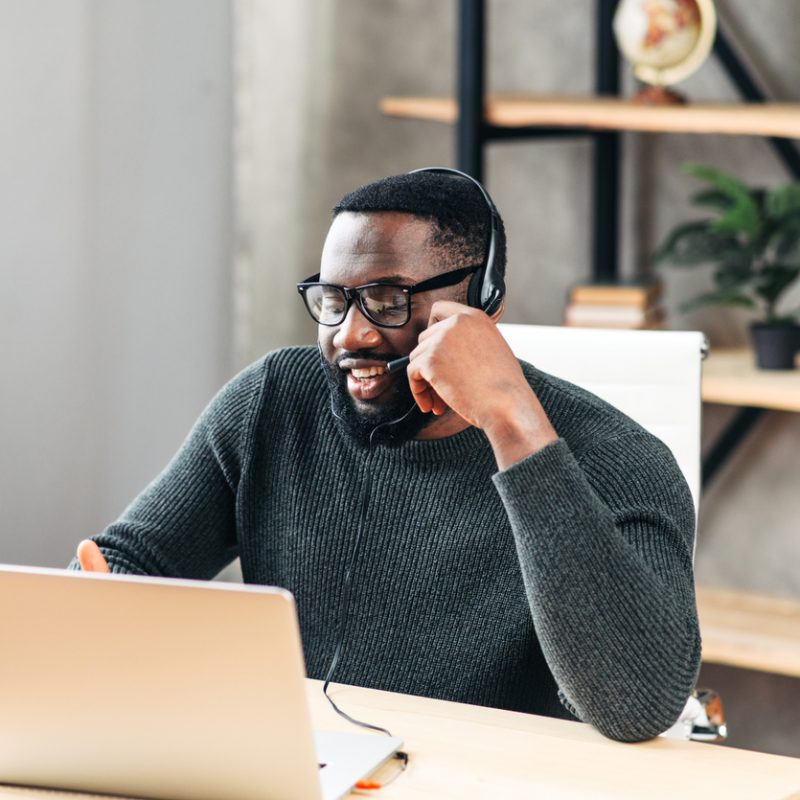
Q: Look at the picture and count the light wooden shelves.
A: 3